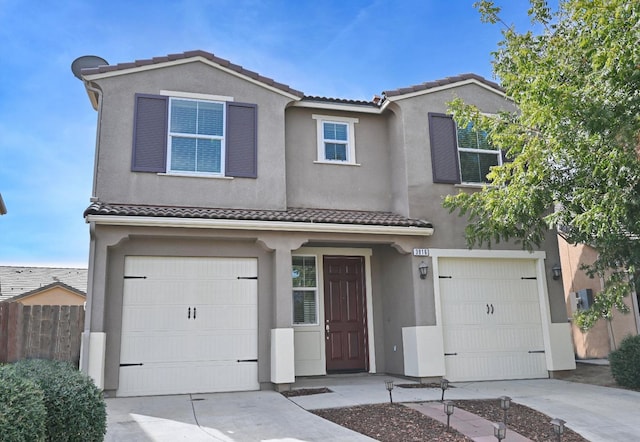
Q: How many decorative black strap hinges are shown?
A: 8